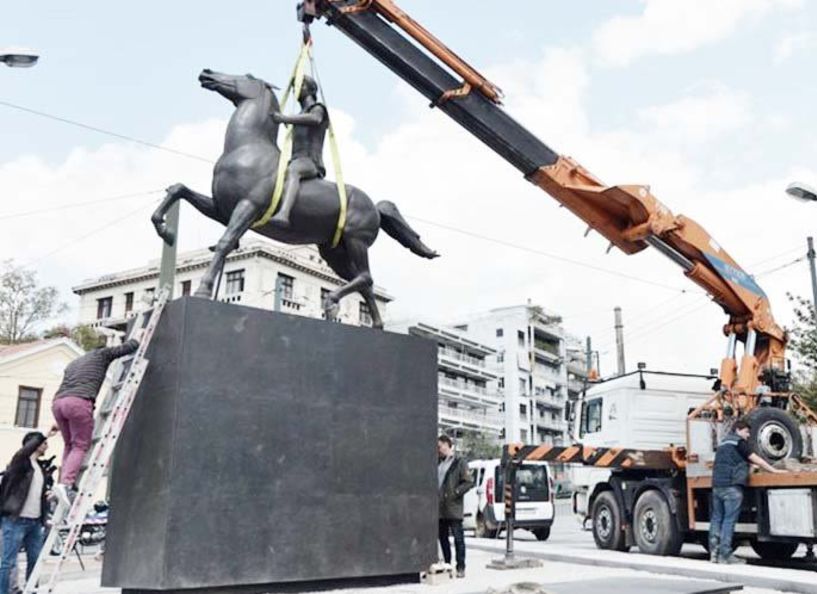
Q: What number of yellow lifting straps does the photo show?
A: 2